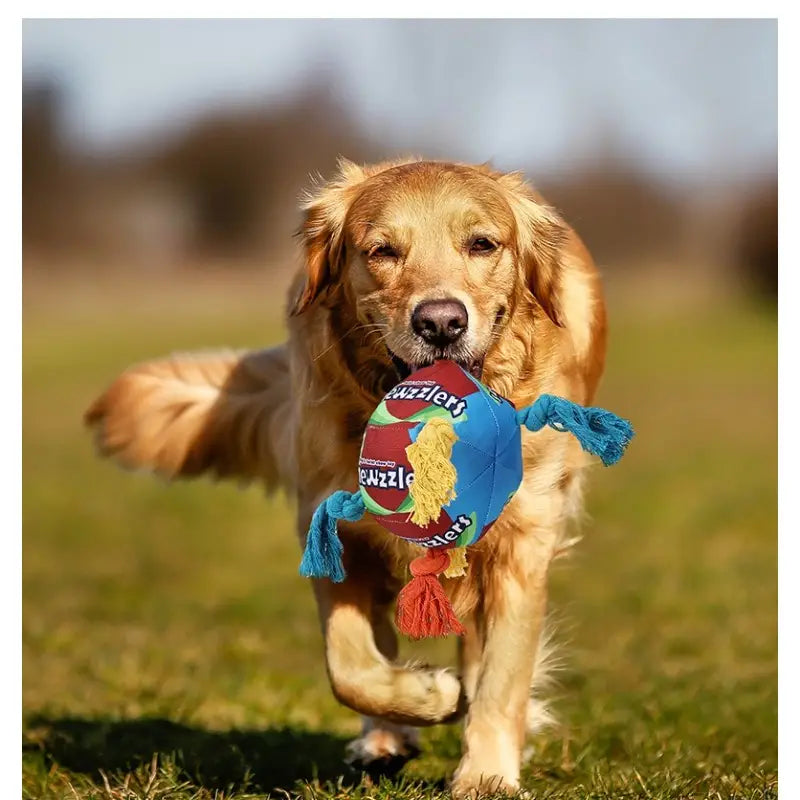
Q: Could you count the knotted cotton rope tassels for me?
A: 5